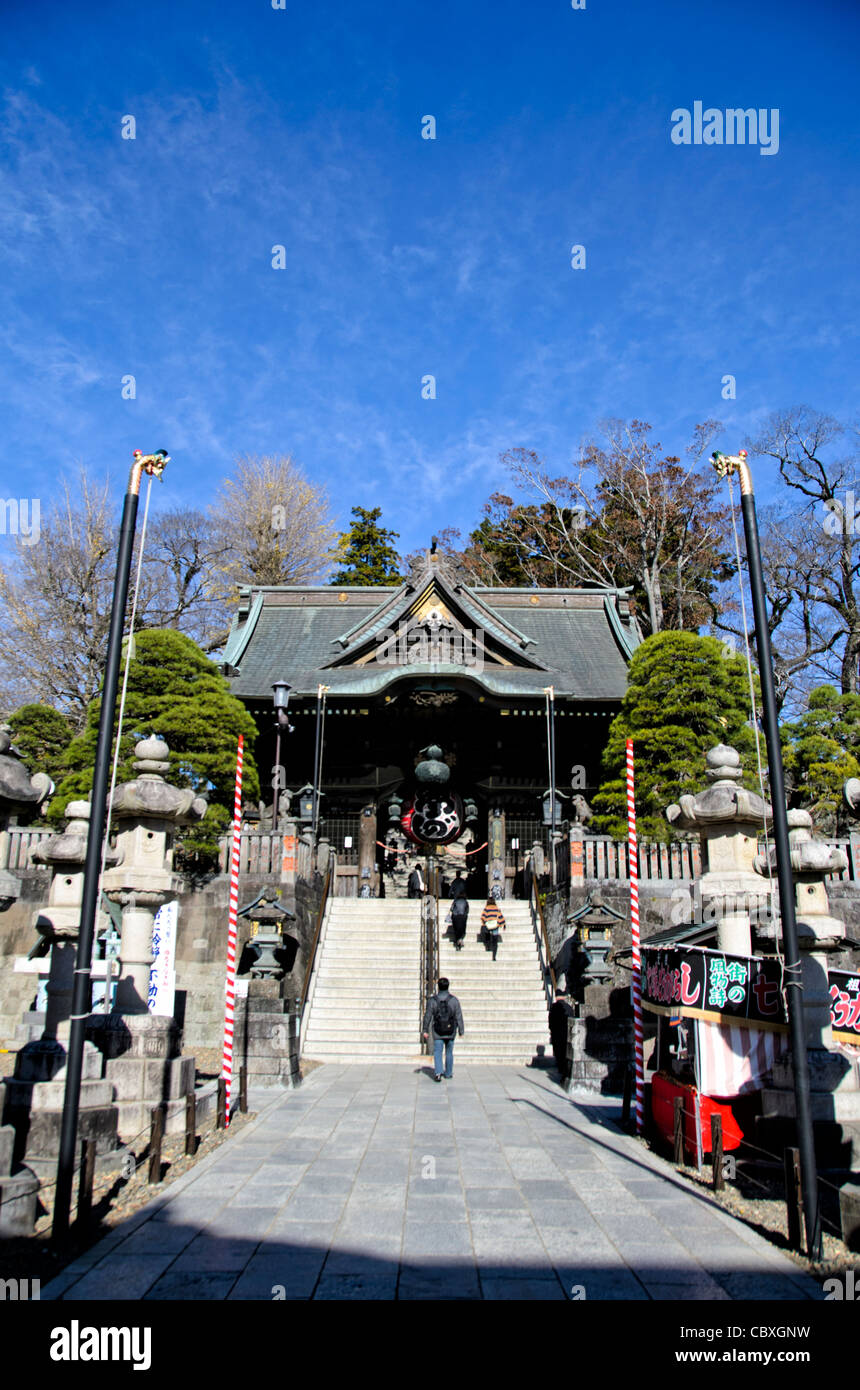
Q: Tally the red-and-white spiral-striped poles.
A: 2